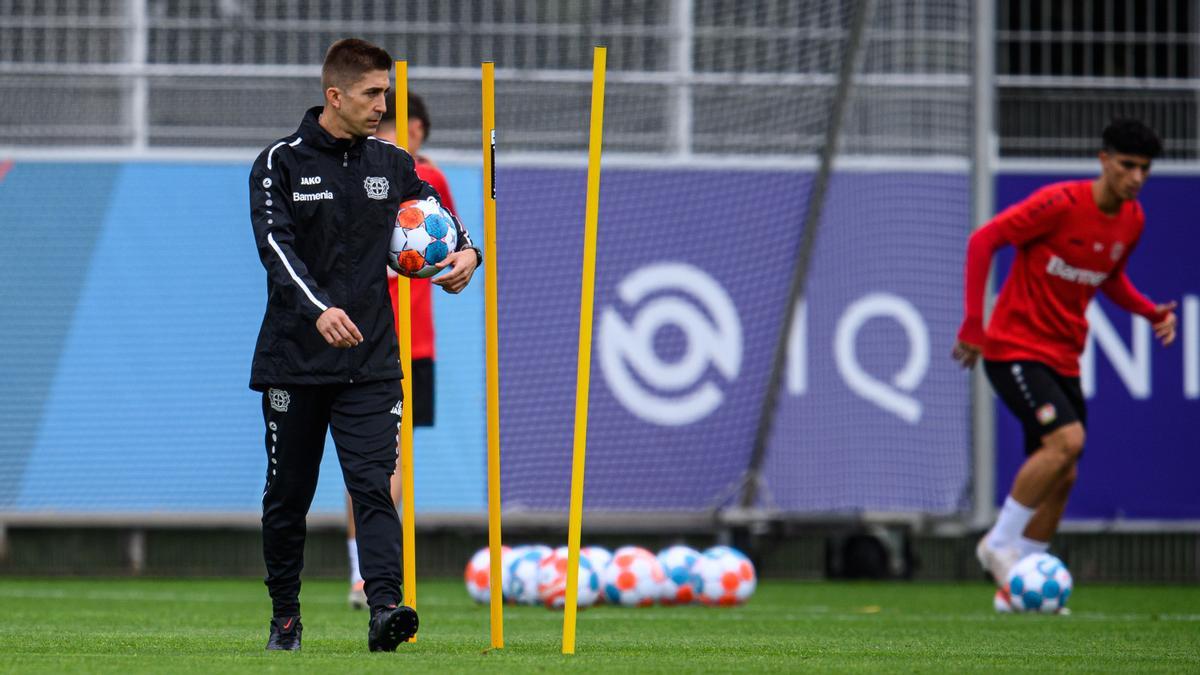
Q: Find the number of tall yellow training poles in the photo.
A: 3